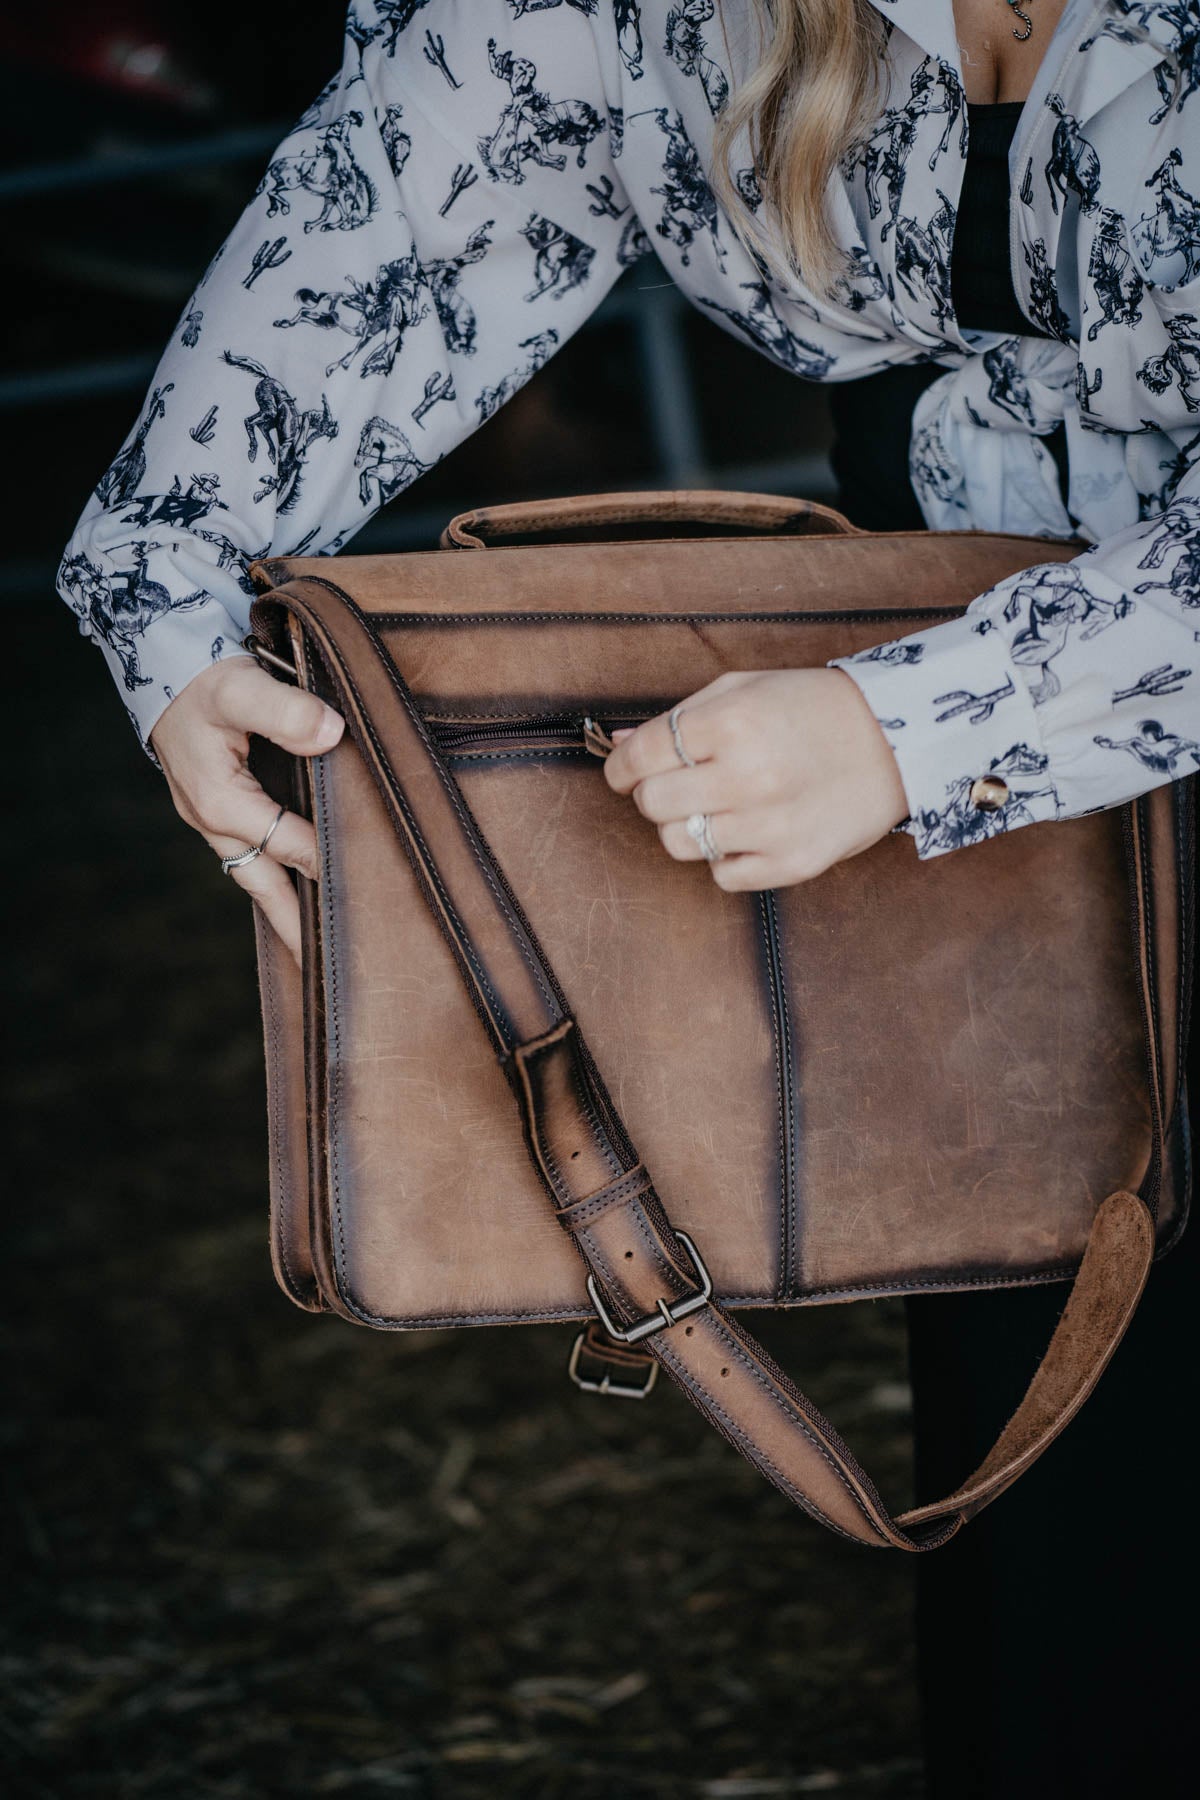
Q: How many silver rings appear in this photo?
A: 4